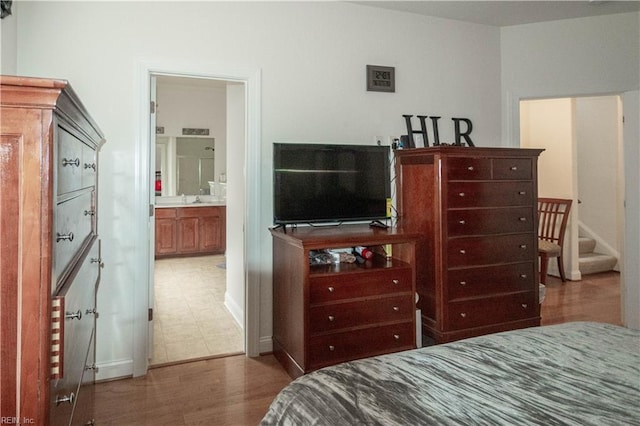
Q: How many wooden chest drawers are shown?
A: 3